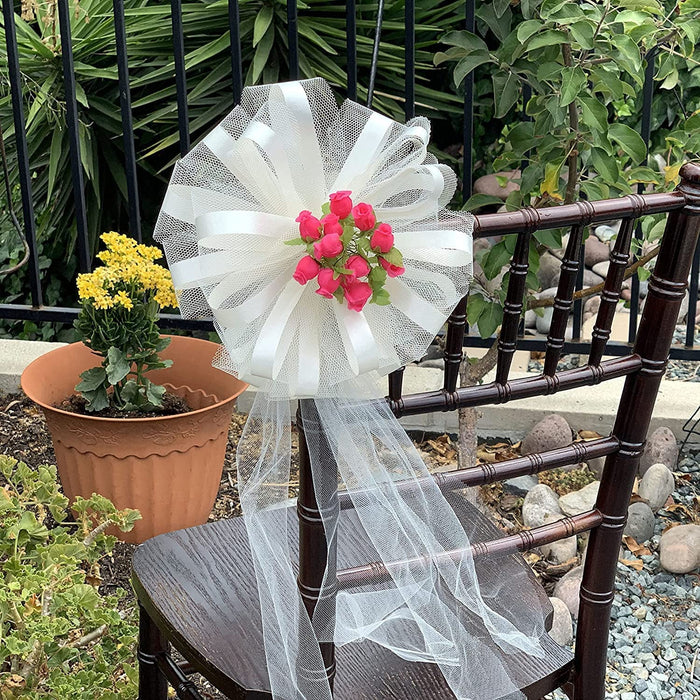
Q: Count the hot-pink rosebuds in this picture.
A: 11